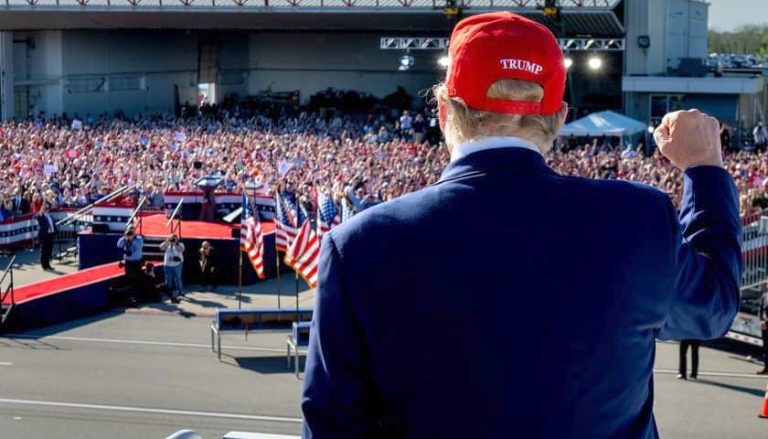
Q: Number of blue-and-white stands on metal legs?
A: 2